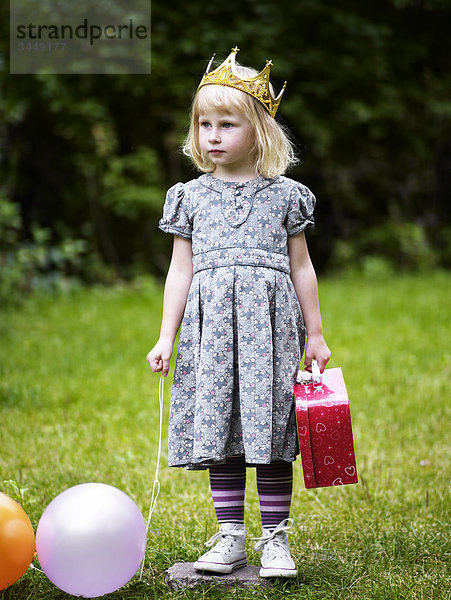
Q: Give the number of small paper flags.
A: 0